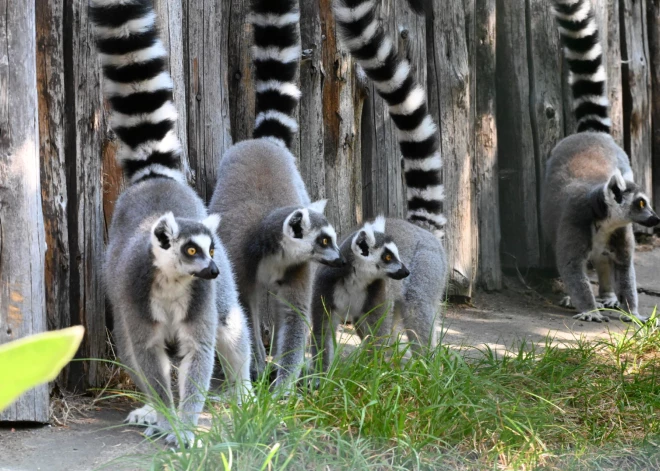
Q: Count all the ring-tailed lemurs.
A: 4